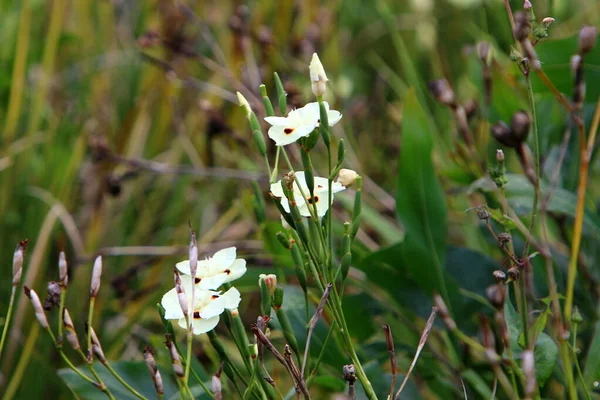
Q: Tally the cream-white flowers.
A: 4